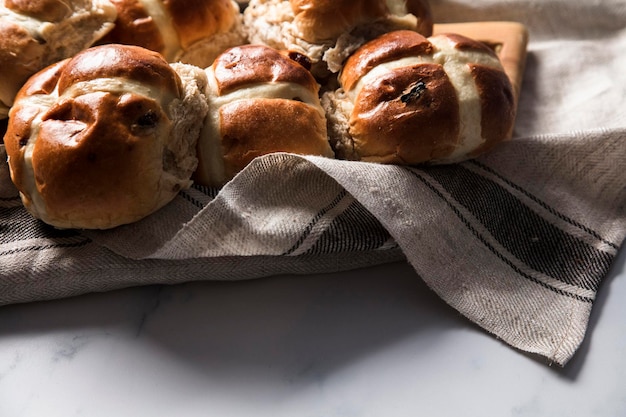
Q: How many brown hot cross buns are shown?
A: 6